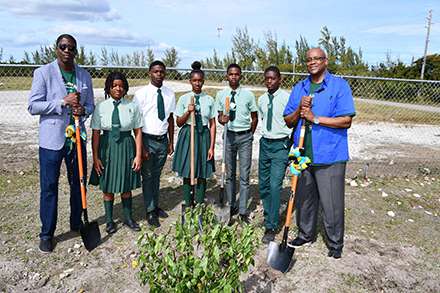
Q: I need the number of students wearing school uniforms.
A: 5